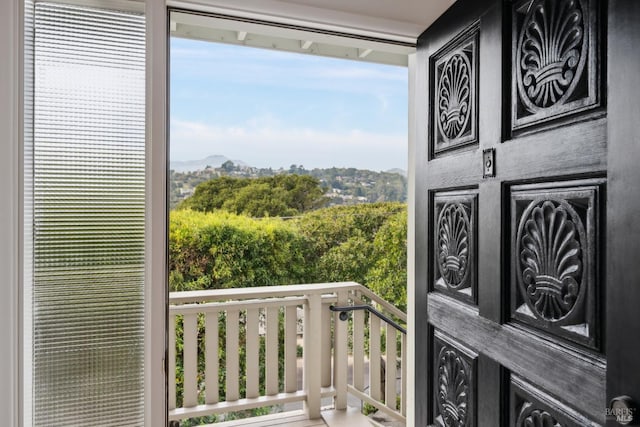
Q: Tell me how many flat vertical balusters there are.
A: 12